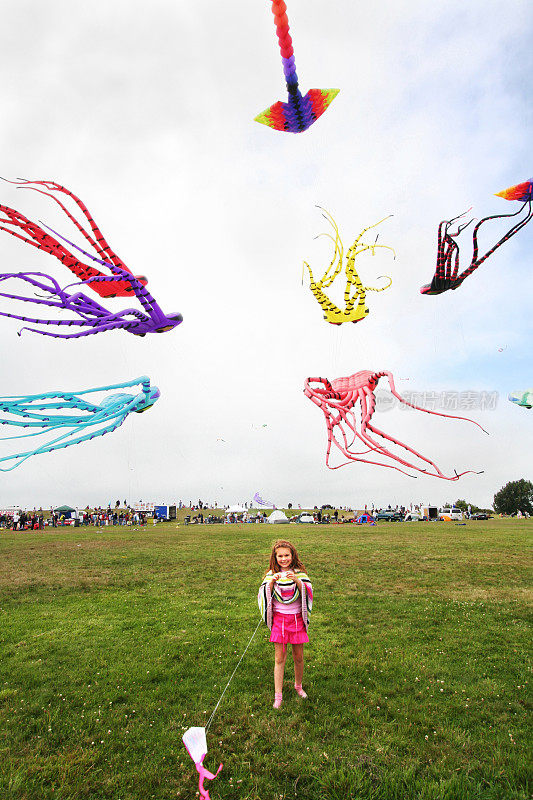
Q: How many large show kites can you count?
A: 9